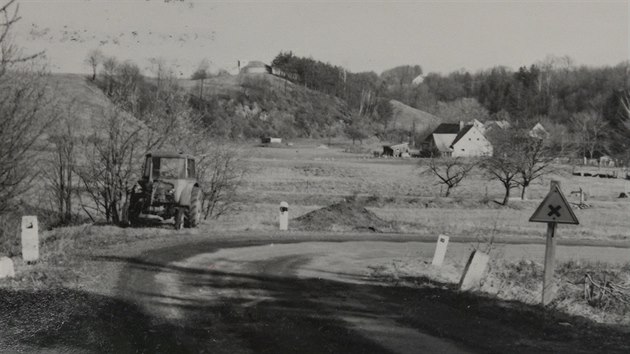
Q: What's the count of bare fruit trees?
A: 3